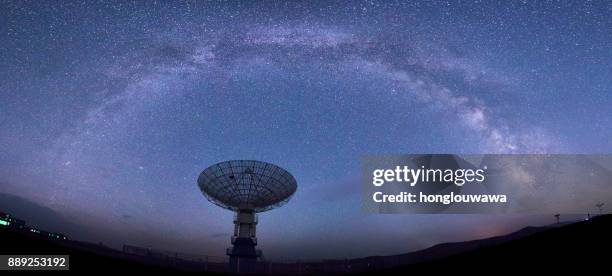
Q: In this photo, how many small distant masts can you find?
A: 2